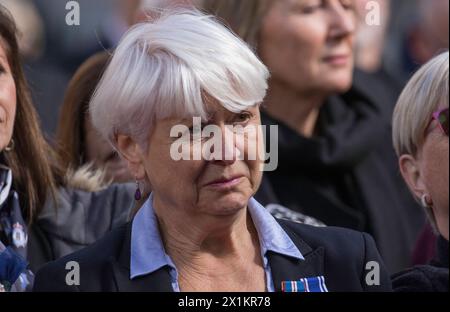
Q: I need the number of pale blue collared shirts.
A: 1